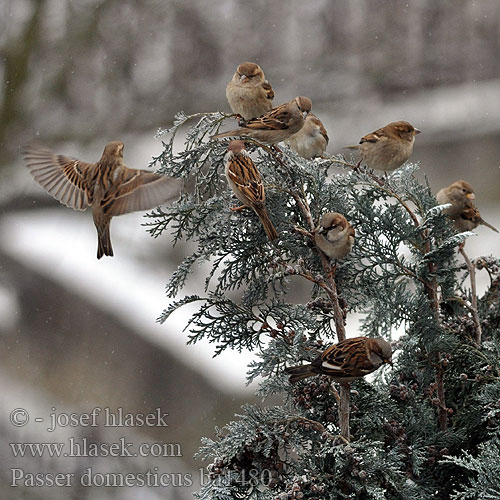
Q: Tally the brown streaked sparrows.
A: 9